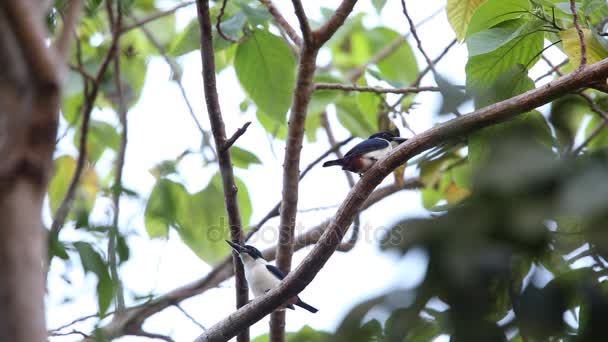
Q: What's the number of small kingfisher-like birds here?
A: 2